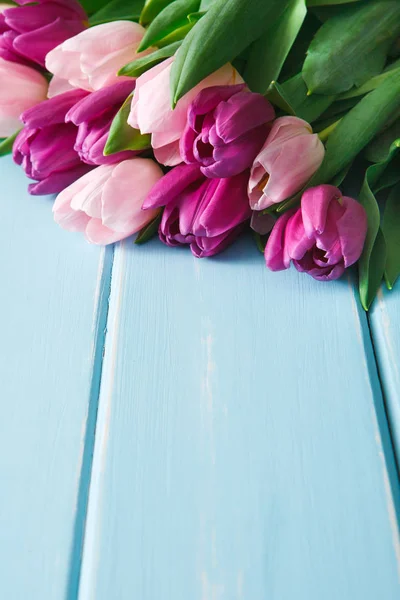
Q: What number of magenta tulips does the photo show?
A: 6